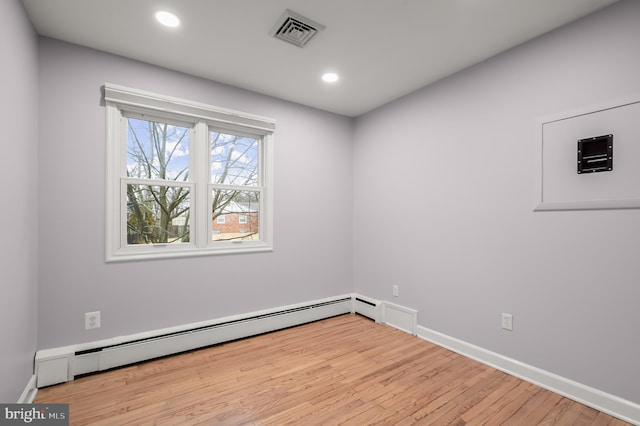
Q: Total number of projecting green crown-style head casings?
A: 0